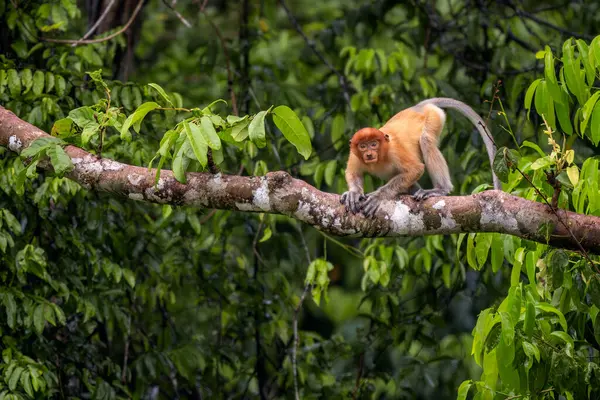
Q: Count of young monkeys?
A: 1